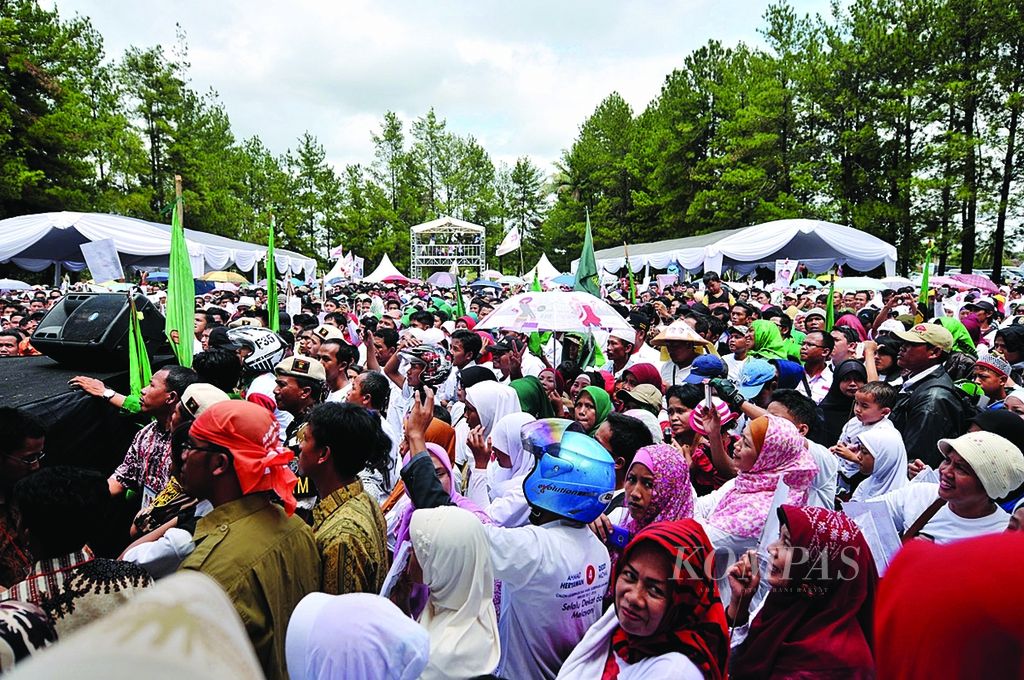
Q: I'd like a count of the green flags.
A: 9